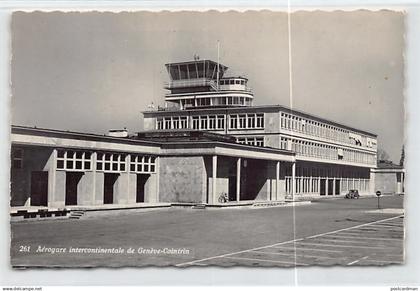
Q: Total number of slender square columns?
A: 4